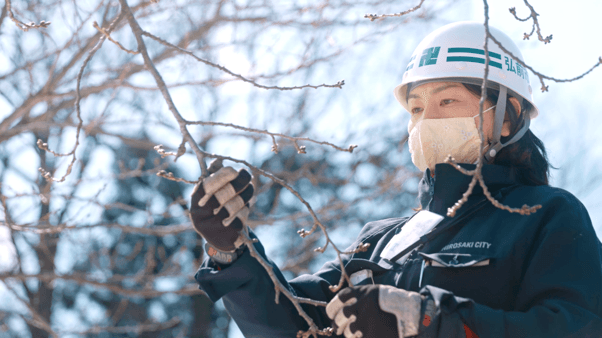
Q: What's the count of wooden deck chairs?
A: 0